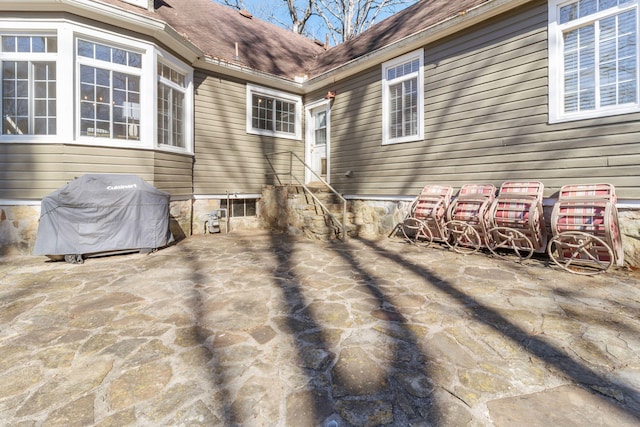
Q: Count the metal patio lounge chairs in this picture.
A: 4